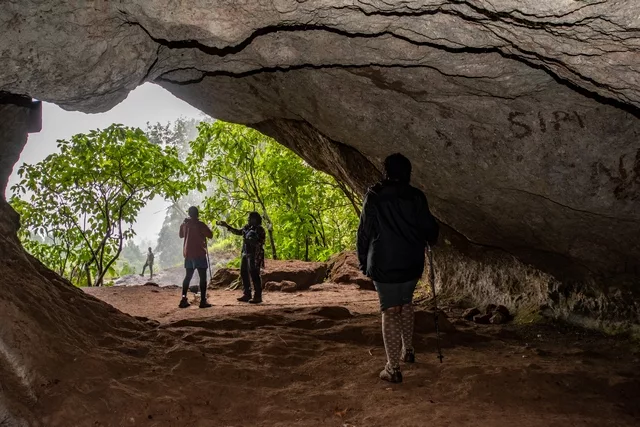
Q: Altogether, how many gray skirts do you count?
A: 1